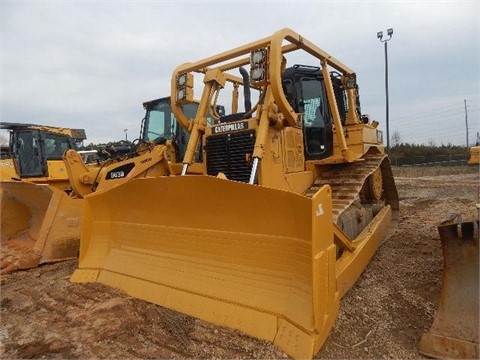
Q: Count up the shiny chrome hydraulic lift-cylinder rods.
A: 2